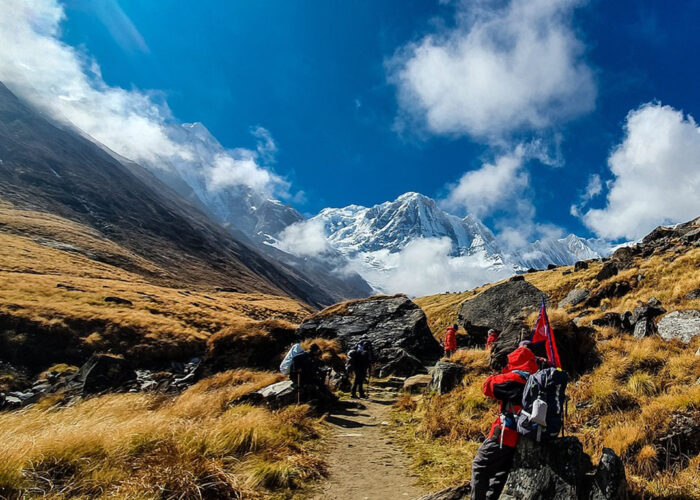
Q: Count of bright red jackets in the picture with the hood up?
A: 1